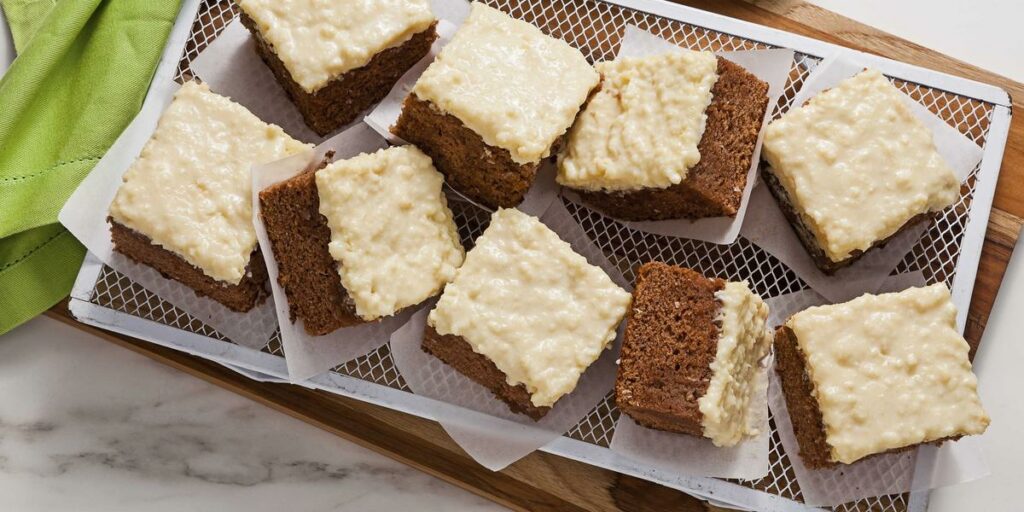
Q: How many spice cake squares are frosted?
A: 9